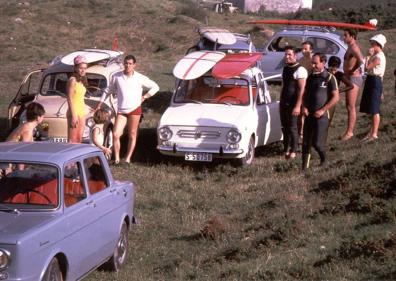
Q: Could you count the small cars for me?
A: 5